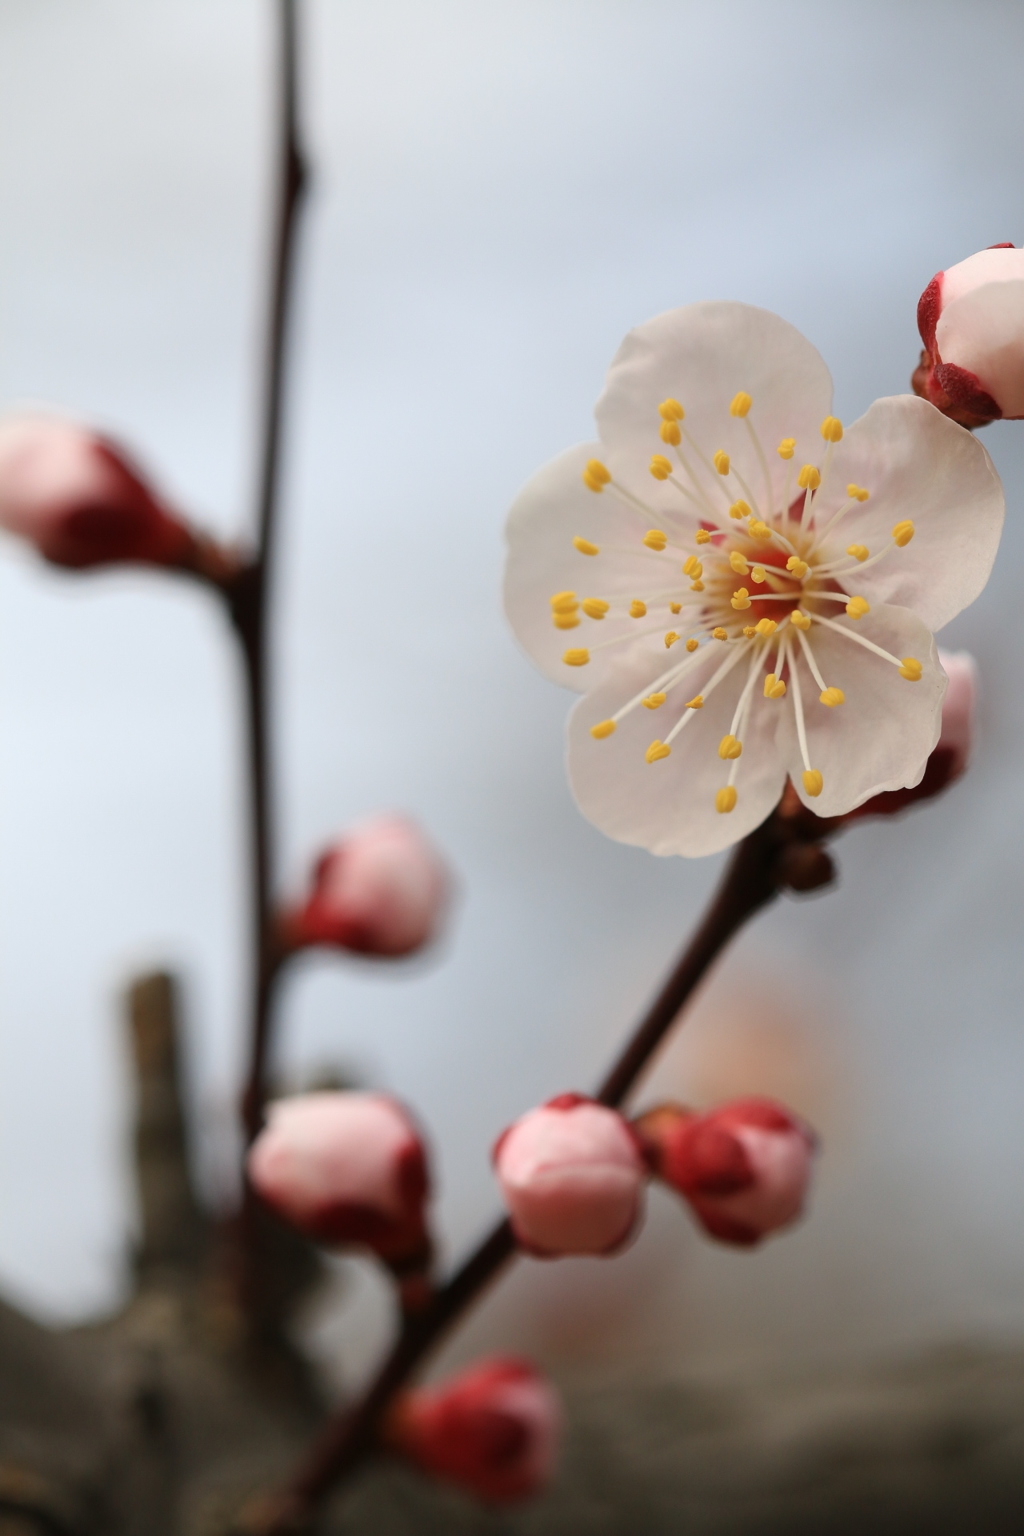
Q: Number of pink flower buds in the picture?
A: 8